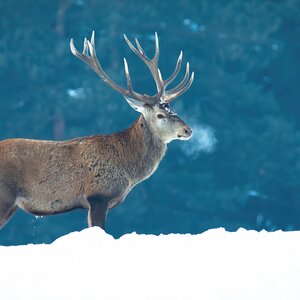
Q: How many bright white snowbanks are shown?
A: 1